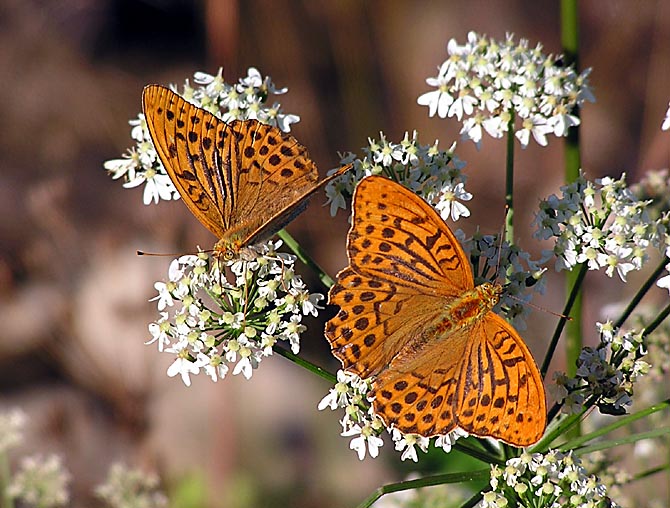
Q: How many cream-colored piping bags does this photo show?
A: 0